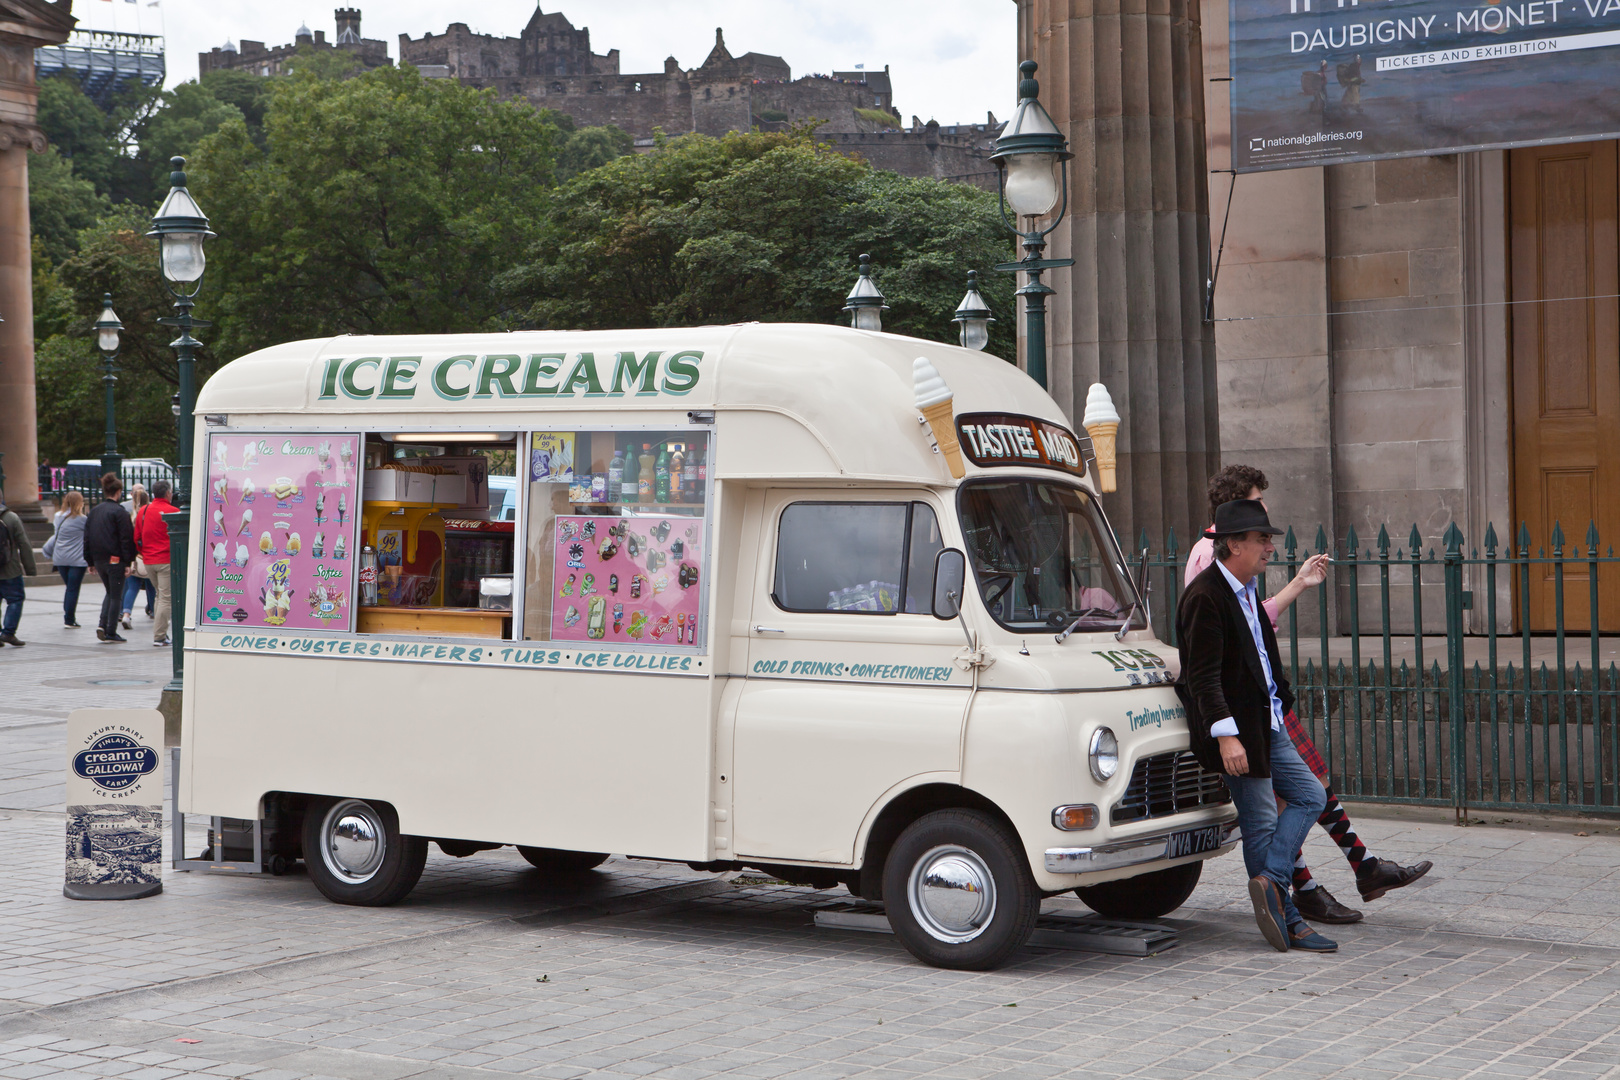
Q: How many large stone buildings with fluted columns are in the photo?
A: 1